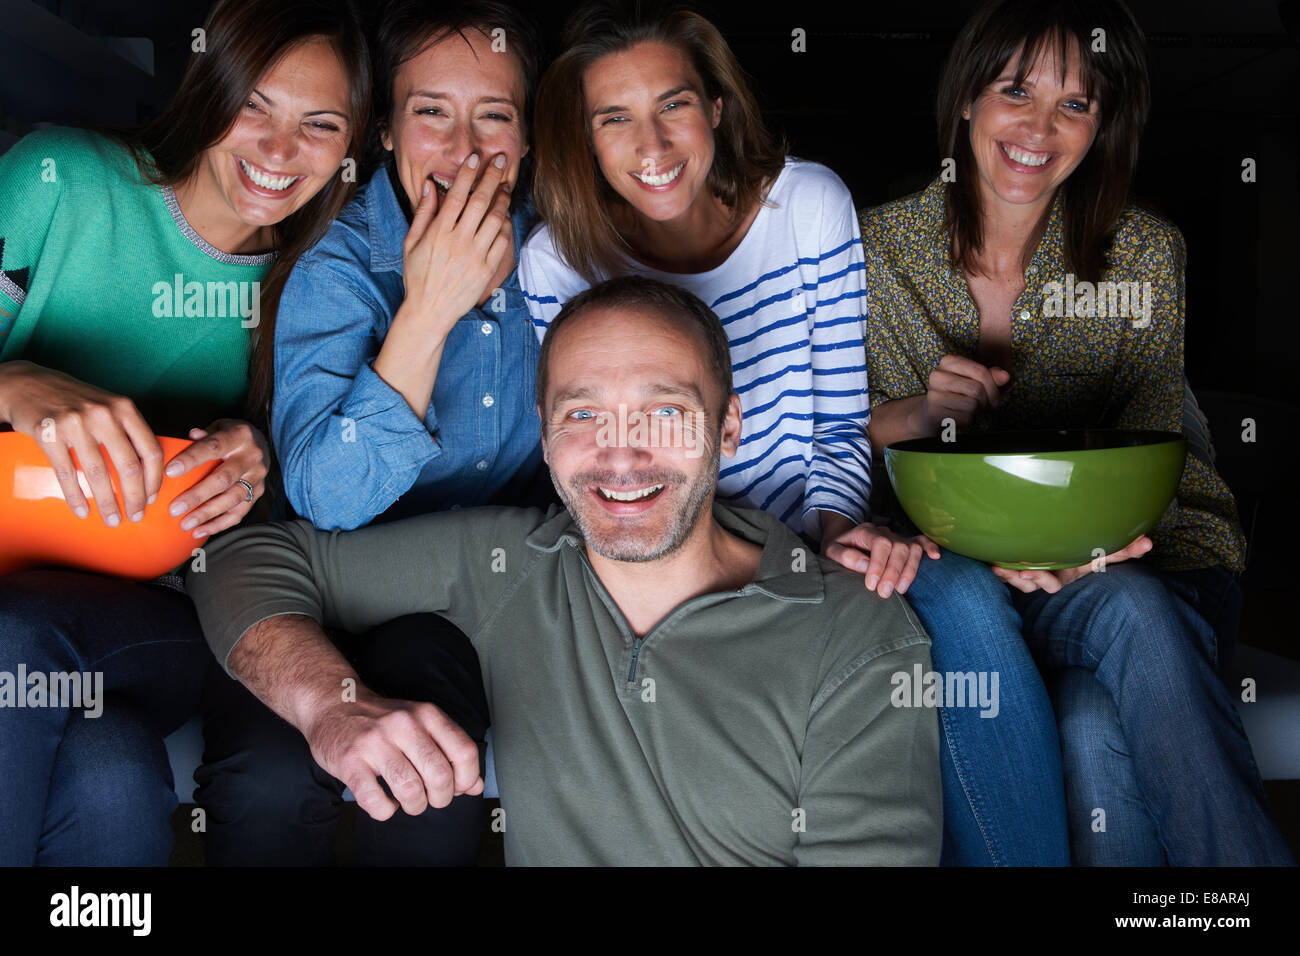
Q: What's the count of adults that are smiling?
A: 5